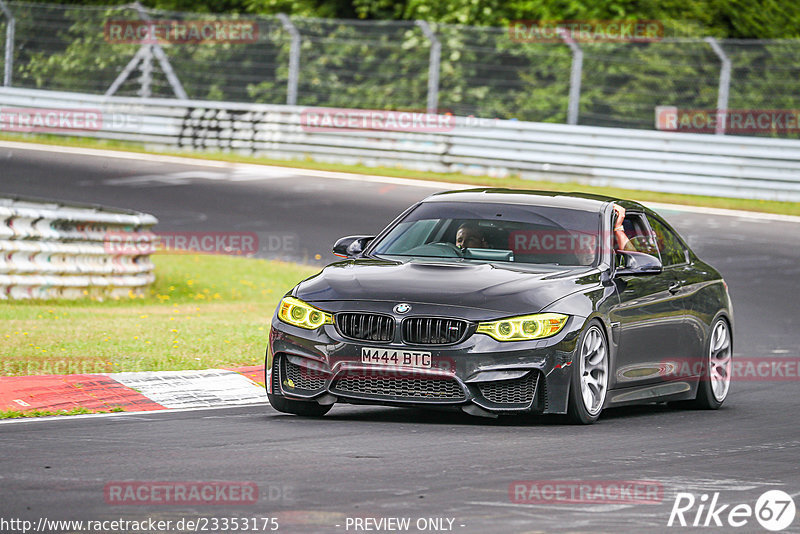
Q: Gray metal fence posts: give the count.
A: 6